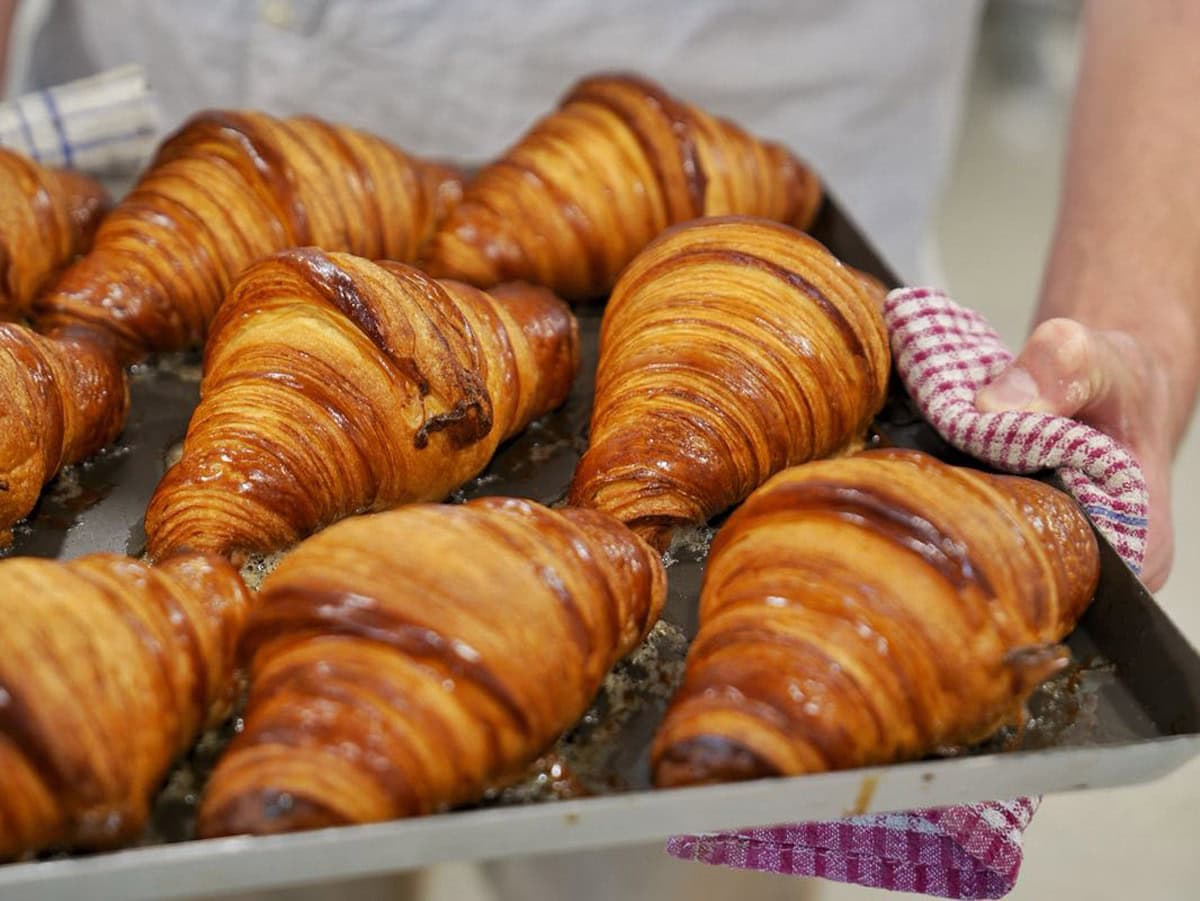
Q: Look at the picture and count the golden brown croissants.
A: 9